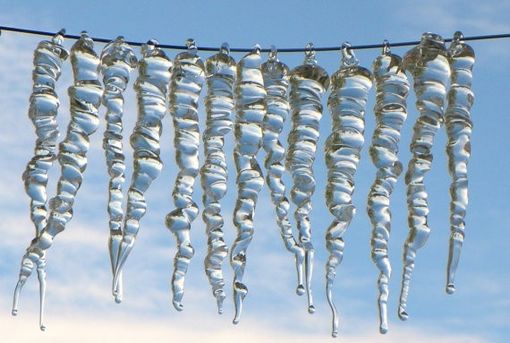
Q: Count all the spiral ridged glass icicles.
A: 13